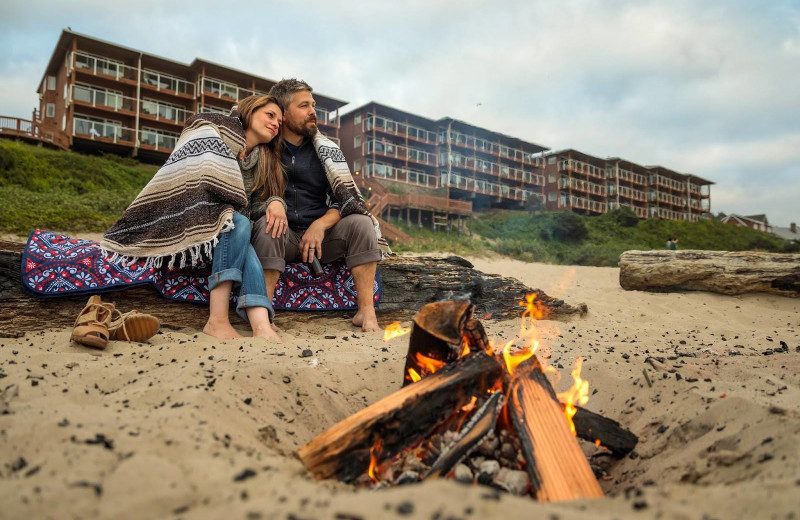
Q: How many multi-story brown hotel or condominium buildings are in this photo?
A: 3